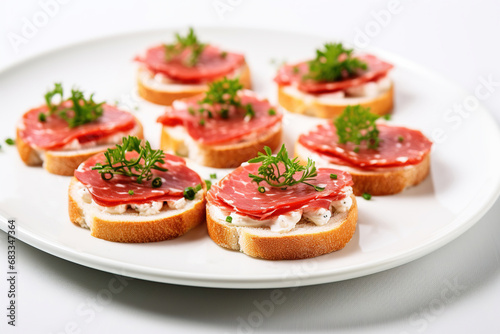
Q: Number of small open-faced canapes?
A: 7